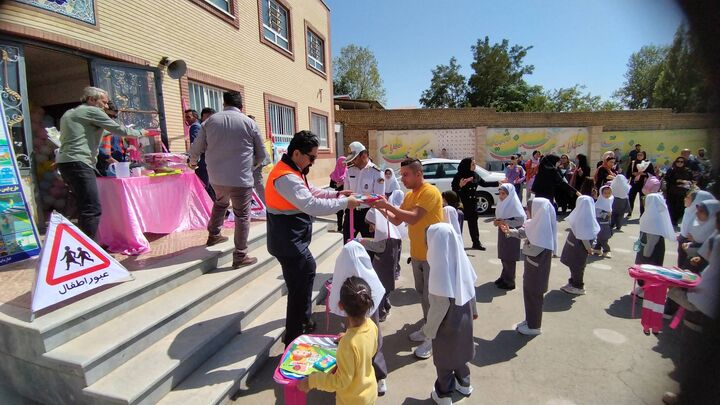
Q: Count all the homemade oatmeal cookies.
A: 0